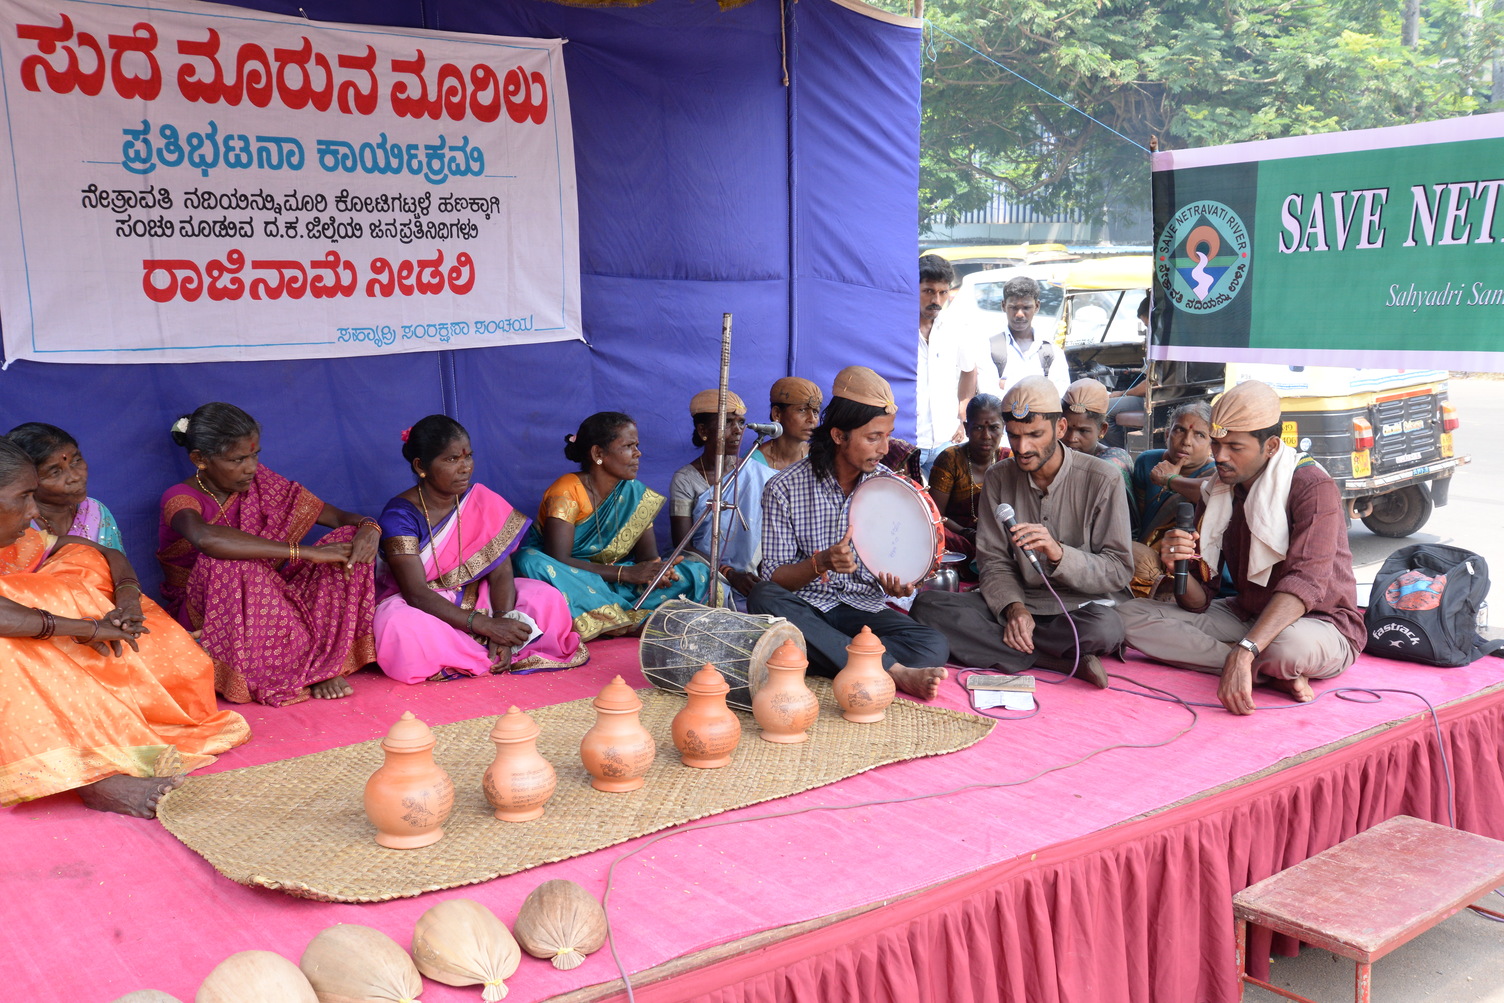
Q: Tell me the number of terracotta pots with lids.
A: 6